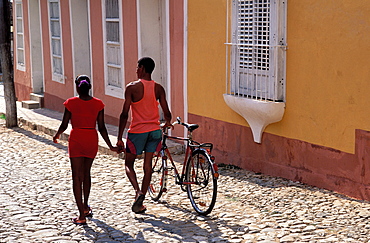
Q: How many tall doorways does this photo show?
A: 3